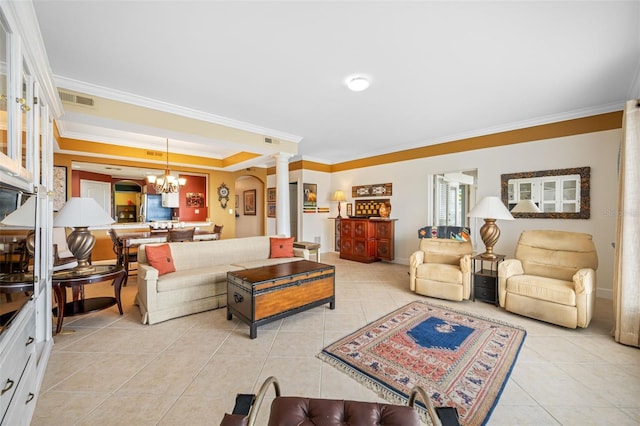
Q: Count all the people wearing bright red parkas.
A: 0